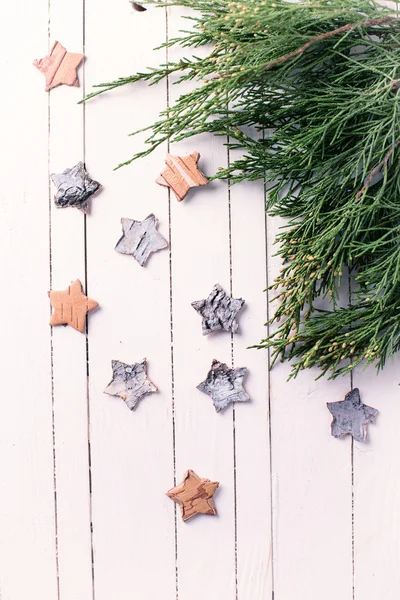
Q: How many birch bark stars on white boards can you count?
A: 10